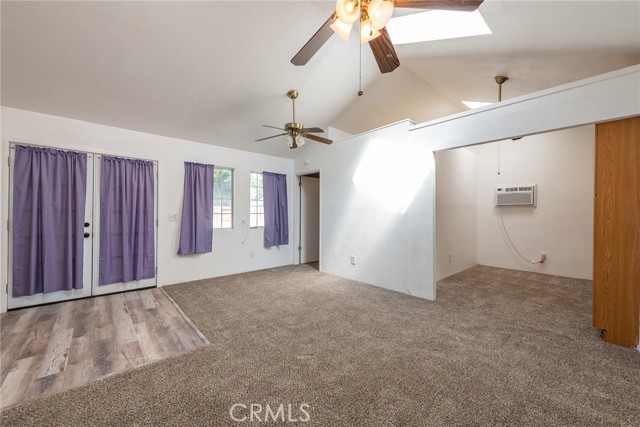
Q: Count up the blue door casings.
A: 0